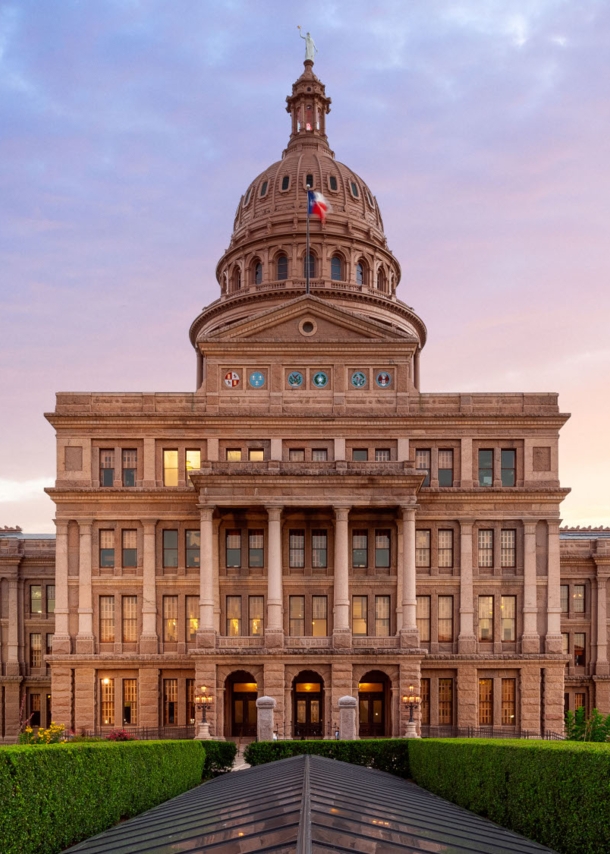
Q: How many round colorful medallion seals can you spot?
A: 6